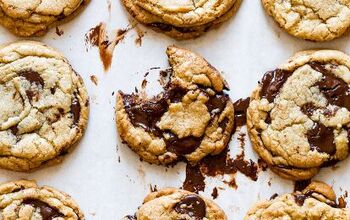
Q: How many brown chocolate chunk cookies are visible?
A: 9